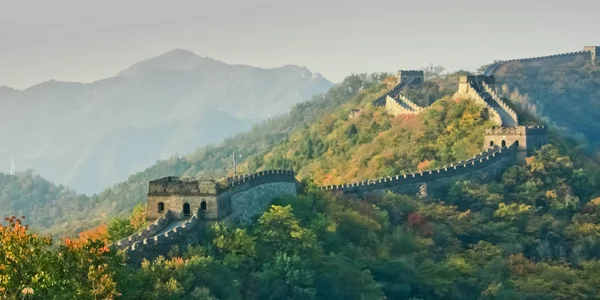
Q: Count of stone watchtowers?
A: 5